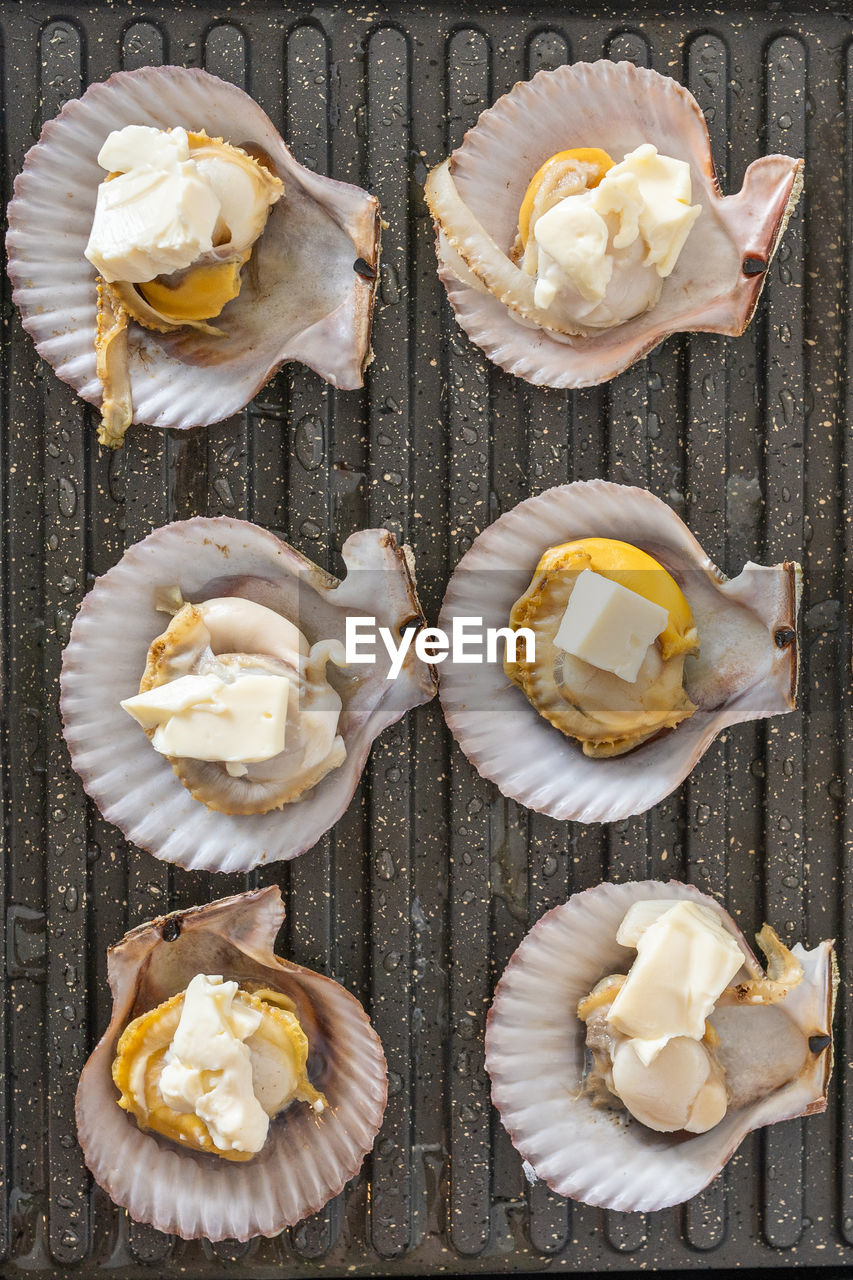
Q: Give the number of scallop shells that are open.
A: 6